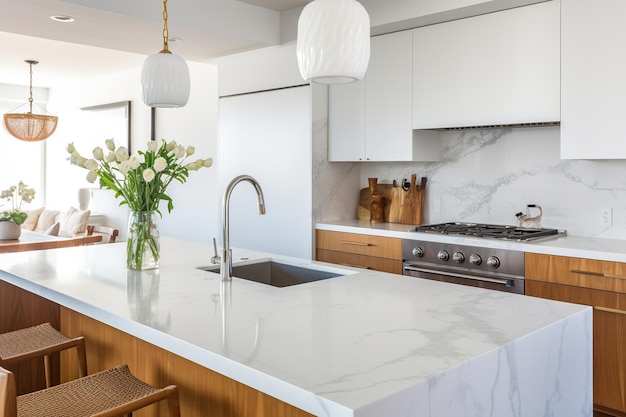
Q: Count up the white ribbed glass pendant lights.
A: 2